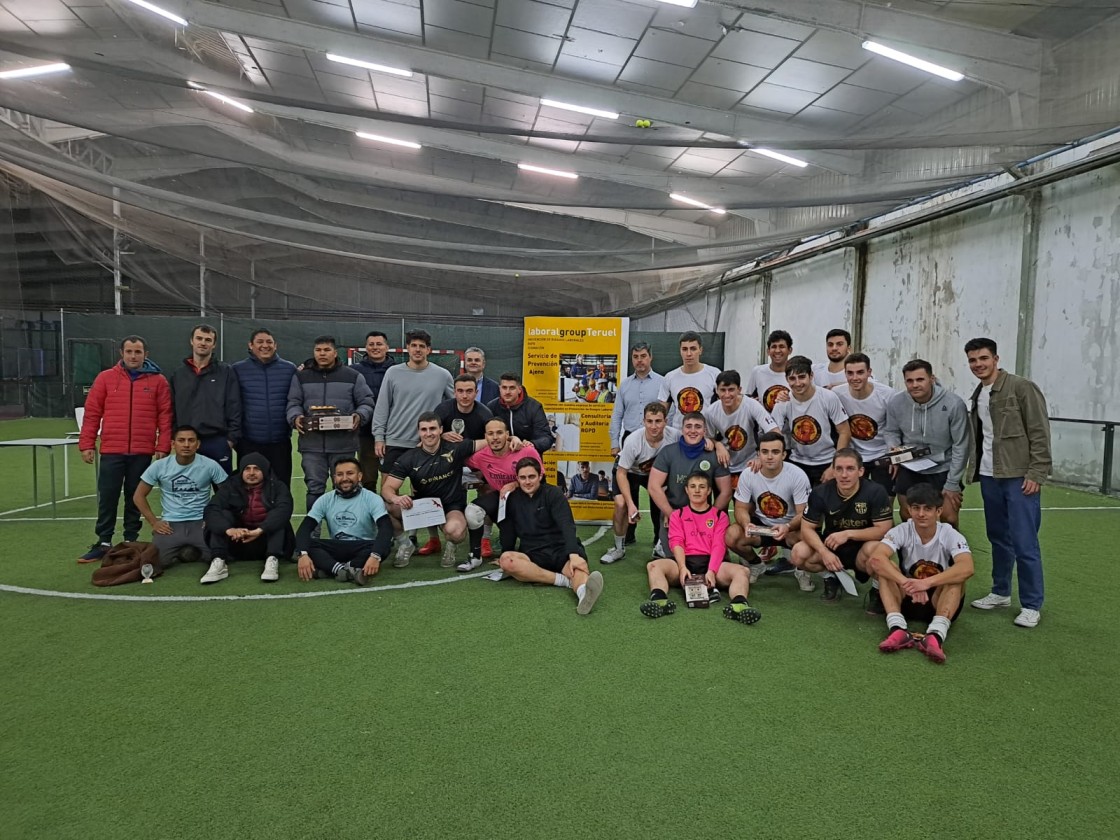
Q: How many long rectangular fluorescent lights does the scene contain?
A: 11